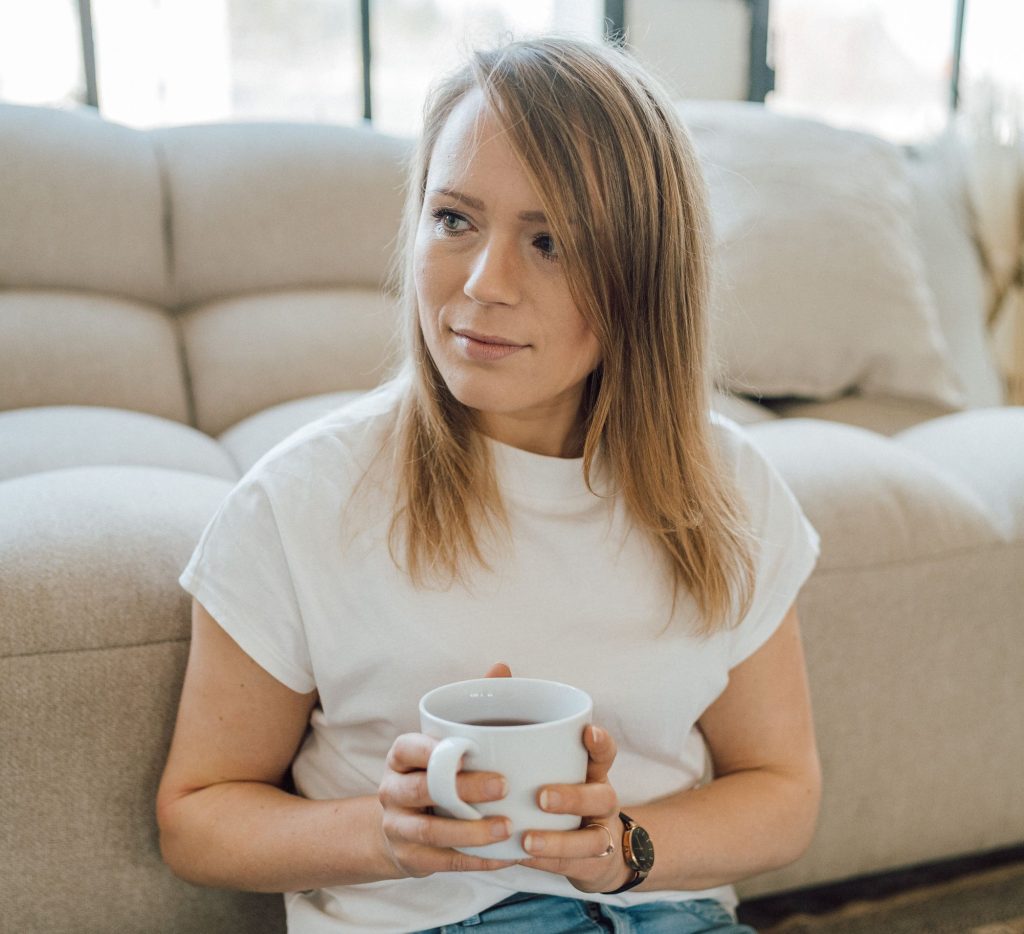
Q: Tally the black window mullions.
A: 5